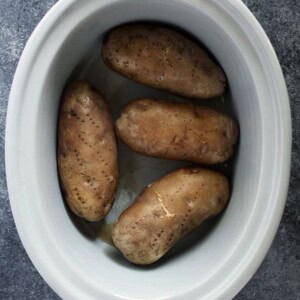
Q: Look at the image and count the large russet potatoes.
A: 4